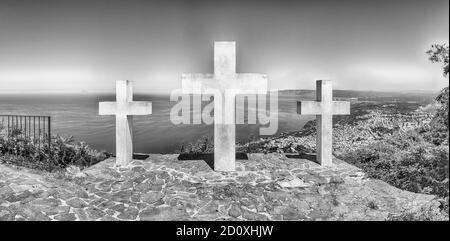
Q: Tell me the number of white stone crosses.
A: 3